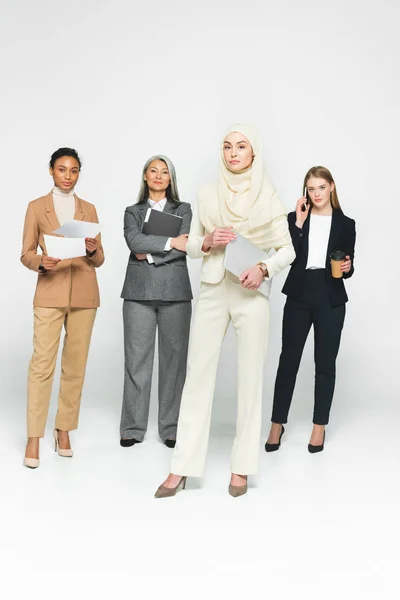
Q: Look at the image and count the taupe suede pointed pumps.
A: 2